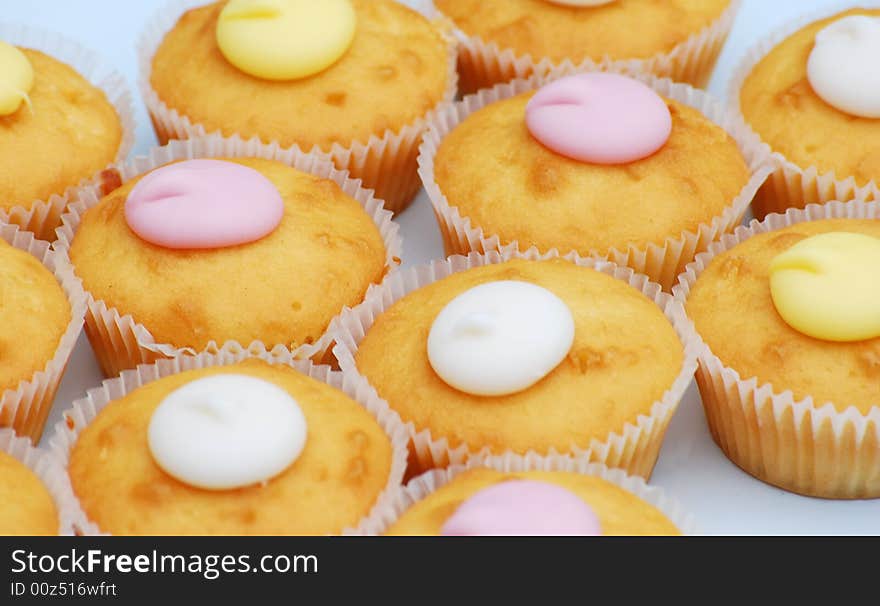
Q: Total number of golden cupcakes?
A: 12